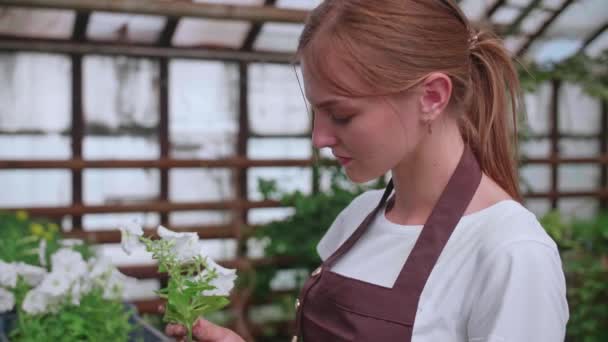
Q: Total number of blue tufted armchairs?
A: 0